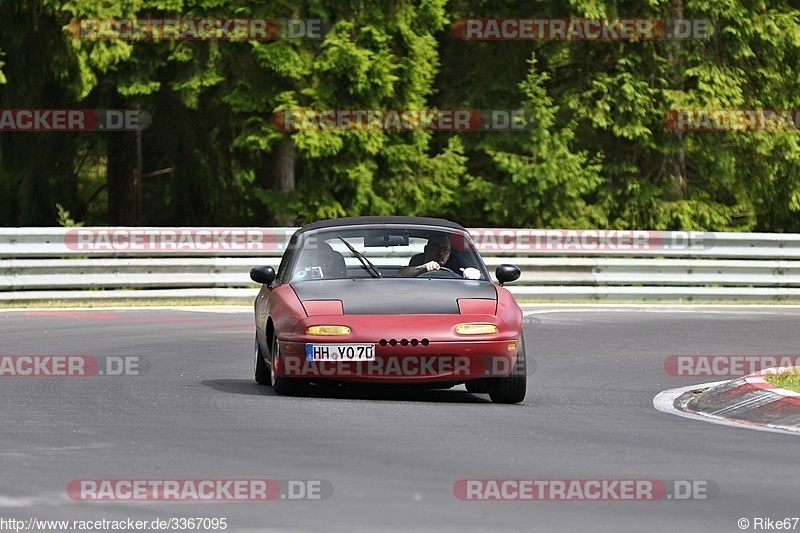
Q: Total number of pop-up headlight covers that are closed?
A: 2